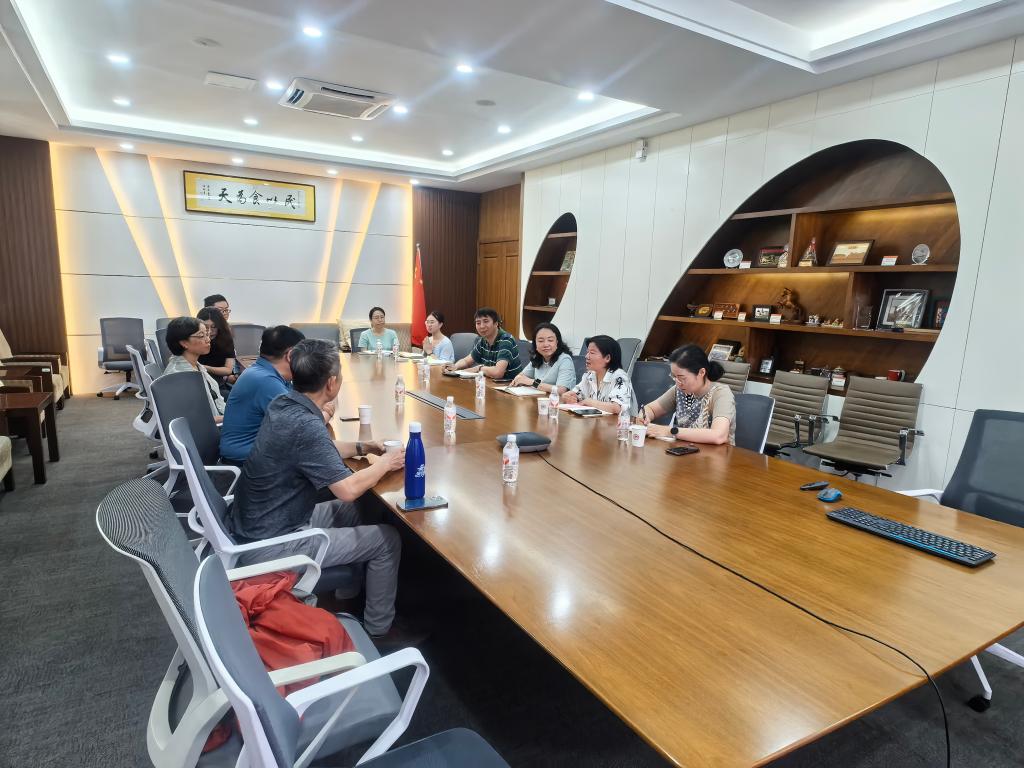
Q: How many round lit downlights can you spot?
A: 15